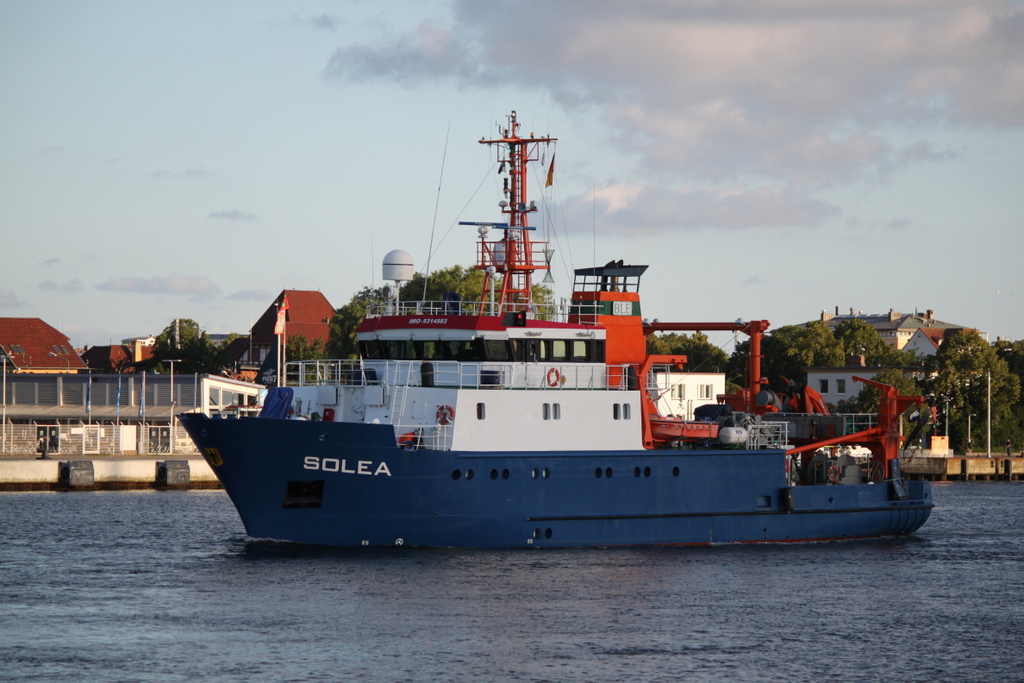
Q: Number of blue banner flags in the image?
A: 3